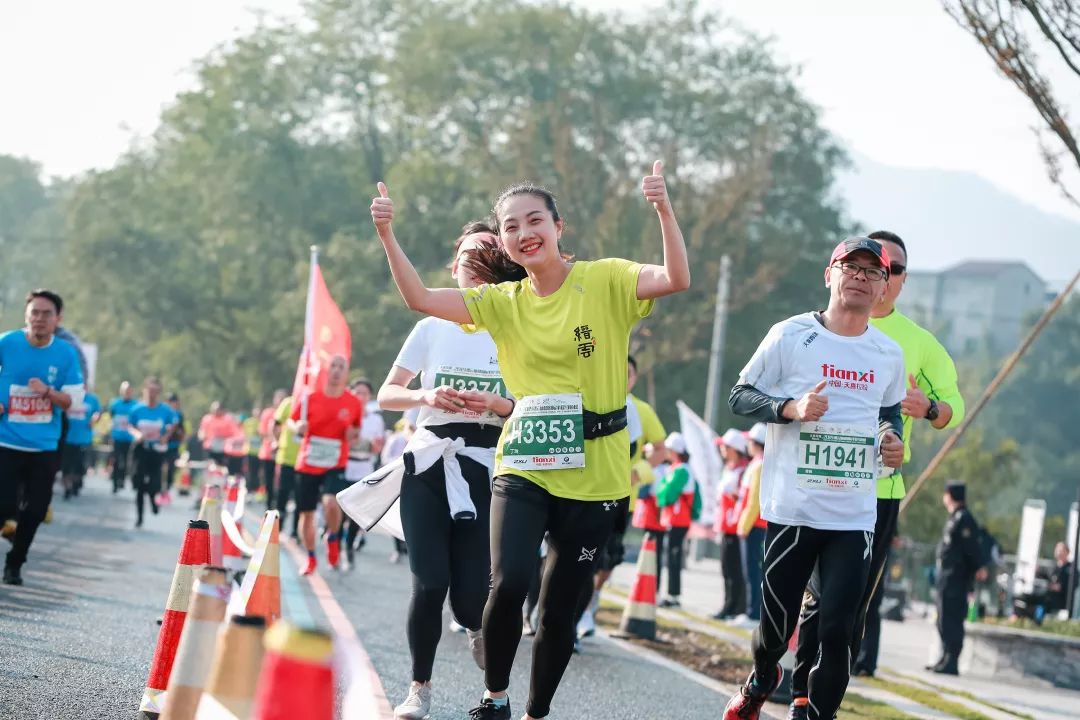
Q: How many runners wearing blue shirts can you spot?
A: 5